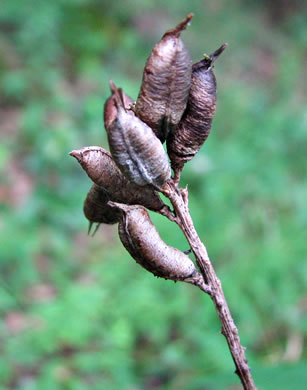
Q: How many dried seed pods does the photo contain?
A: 6